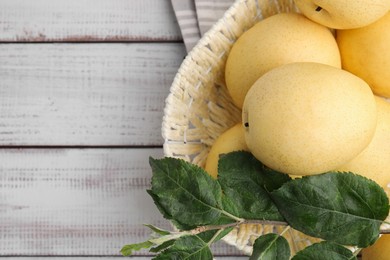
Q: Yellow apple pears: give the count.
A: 7